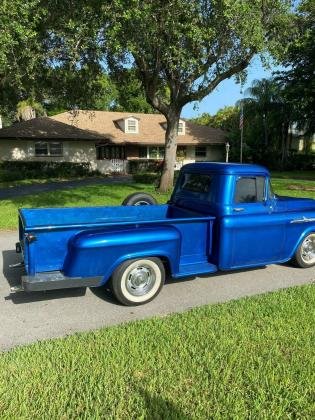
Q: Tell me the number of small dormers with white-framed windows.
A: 2